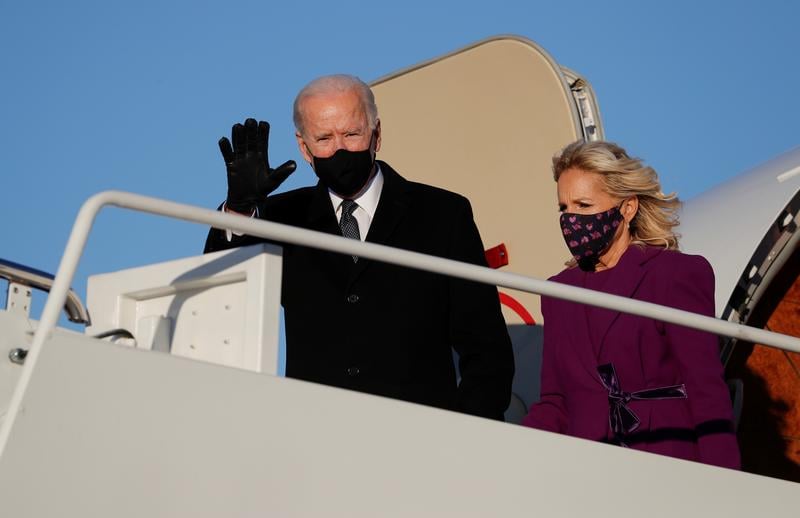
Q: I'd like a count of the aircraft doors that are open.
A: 1